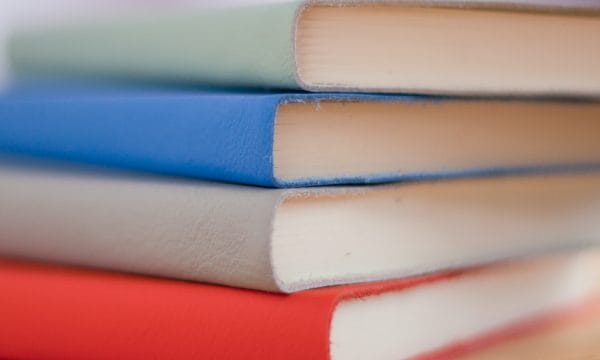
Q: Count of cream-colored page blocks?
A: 4